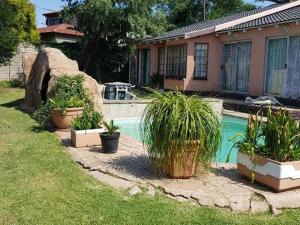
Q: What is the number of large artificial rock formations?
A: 1